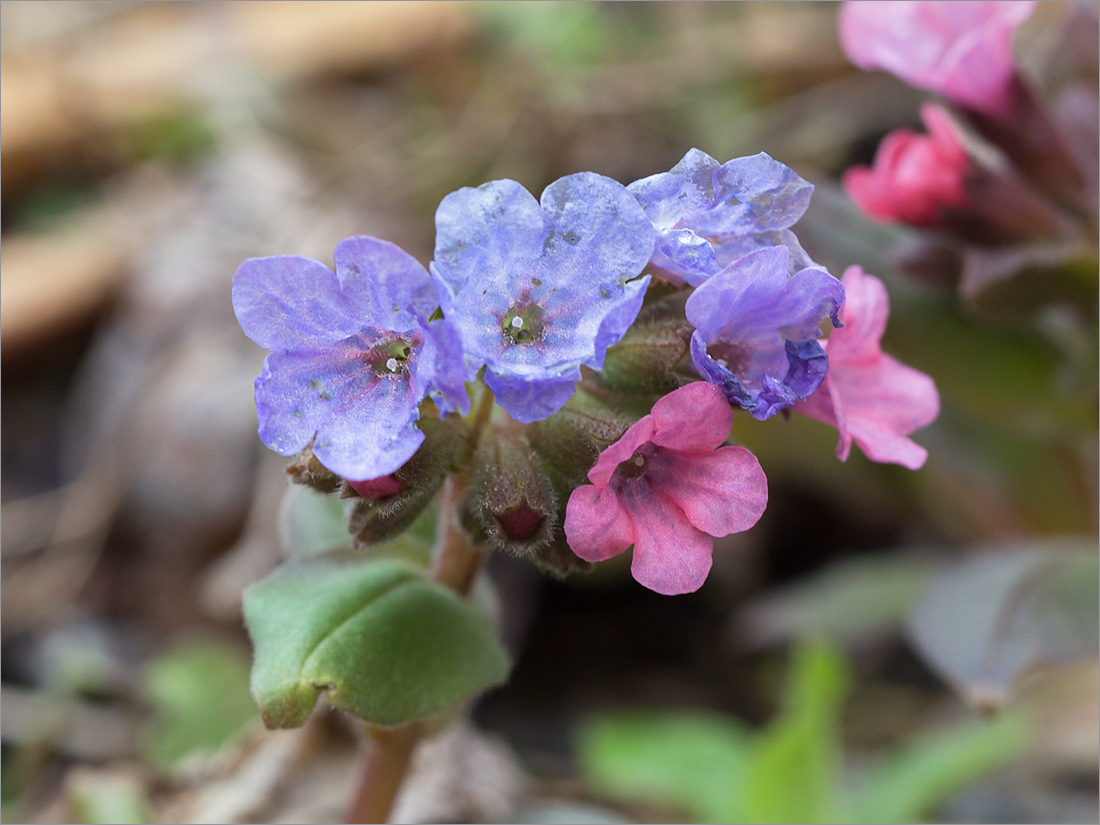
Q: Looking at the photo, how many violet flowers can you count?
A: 4